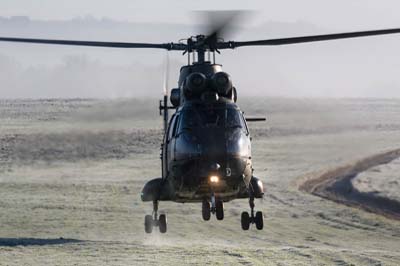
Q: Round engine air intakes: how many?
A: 2